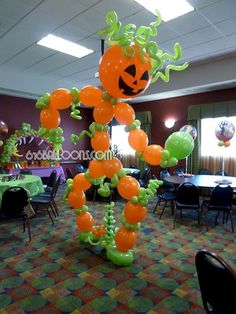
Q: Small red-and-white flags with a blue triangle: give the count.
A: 0